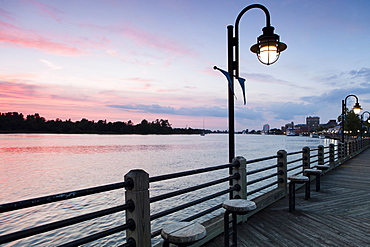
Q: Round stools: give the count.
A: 5